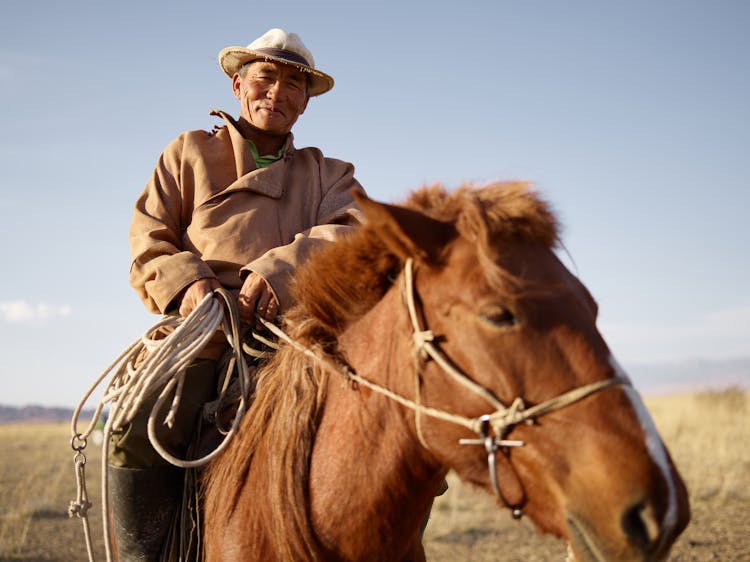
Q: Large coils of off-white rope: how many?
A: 1